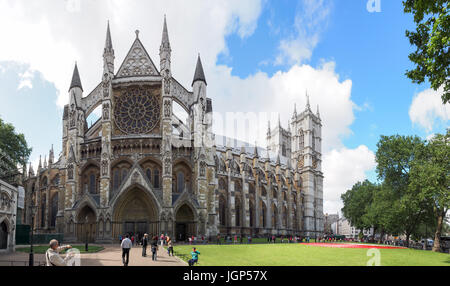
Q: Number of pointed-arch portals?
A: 3